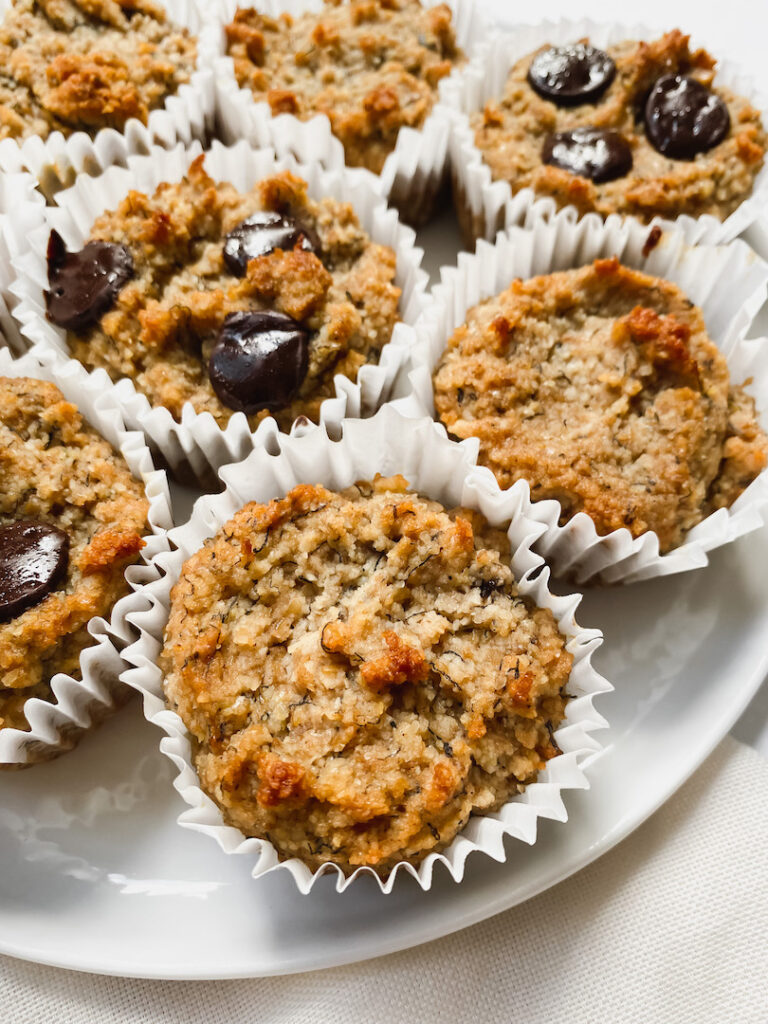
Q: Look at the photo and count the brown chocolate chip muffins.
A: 3